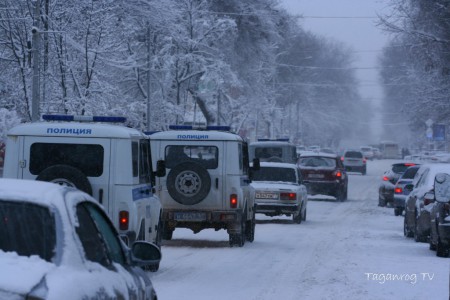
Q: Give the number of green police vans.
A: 0